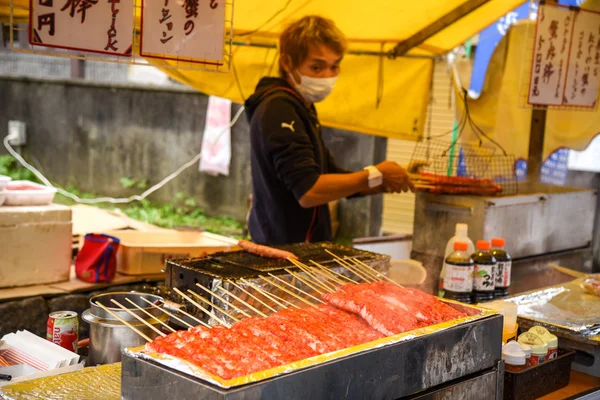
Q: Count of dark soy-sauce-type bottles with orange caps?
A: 3